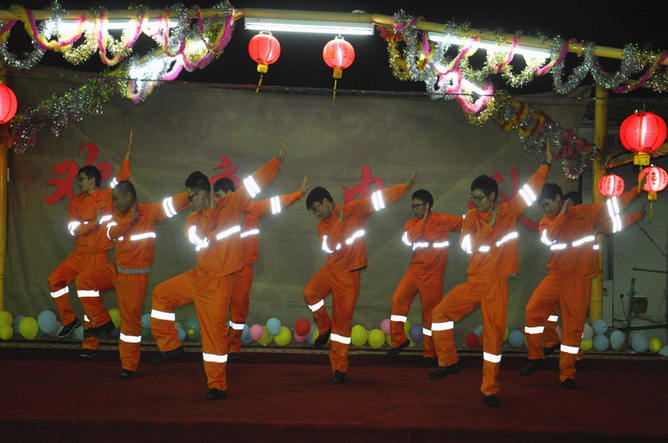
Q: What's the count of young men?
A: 9